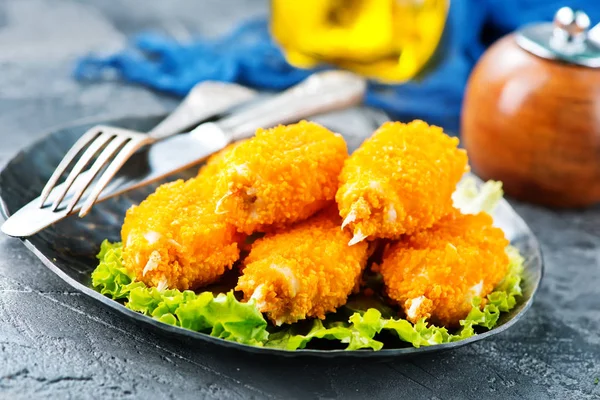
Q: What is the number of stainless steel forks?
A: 1